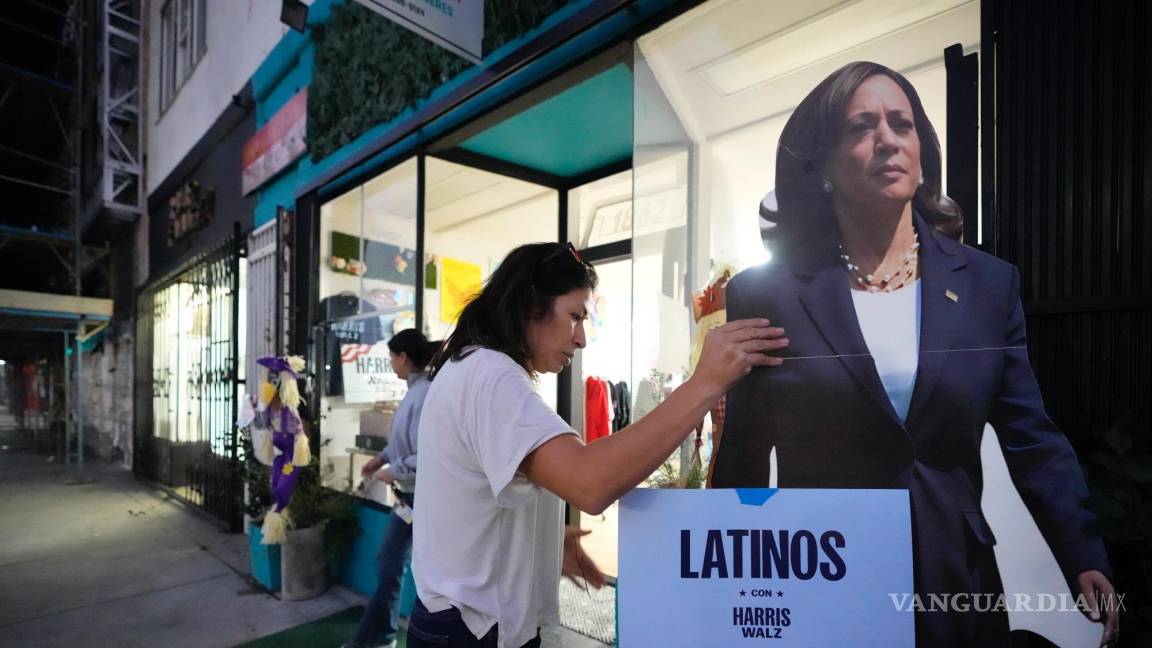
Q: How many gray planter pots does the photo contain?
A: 1